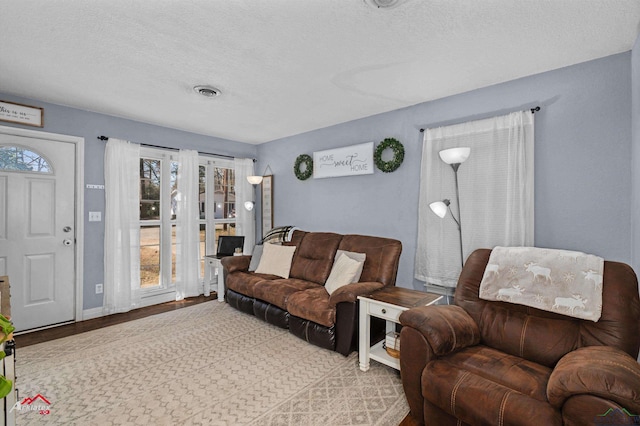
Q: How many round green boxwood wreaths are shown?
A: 2